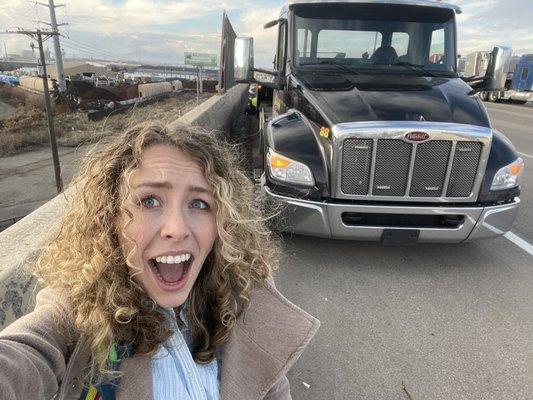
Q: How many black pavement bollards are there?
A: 0